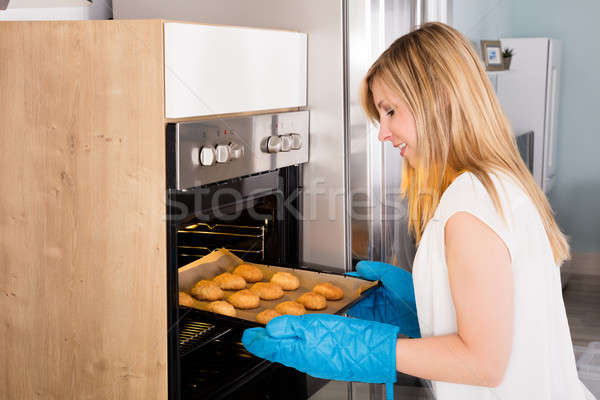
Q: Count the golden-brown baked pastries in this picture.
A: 12